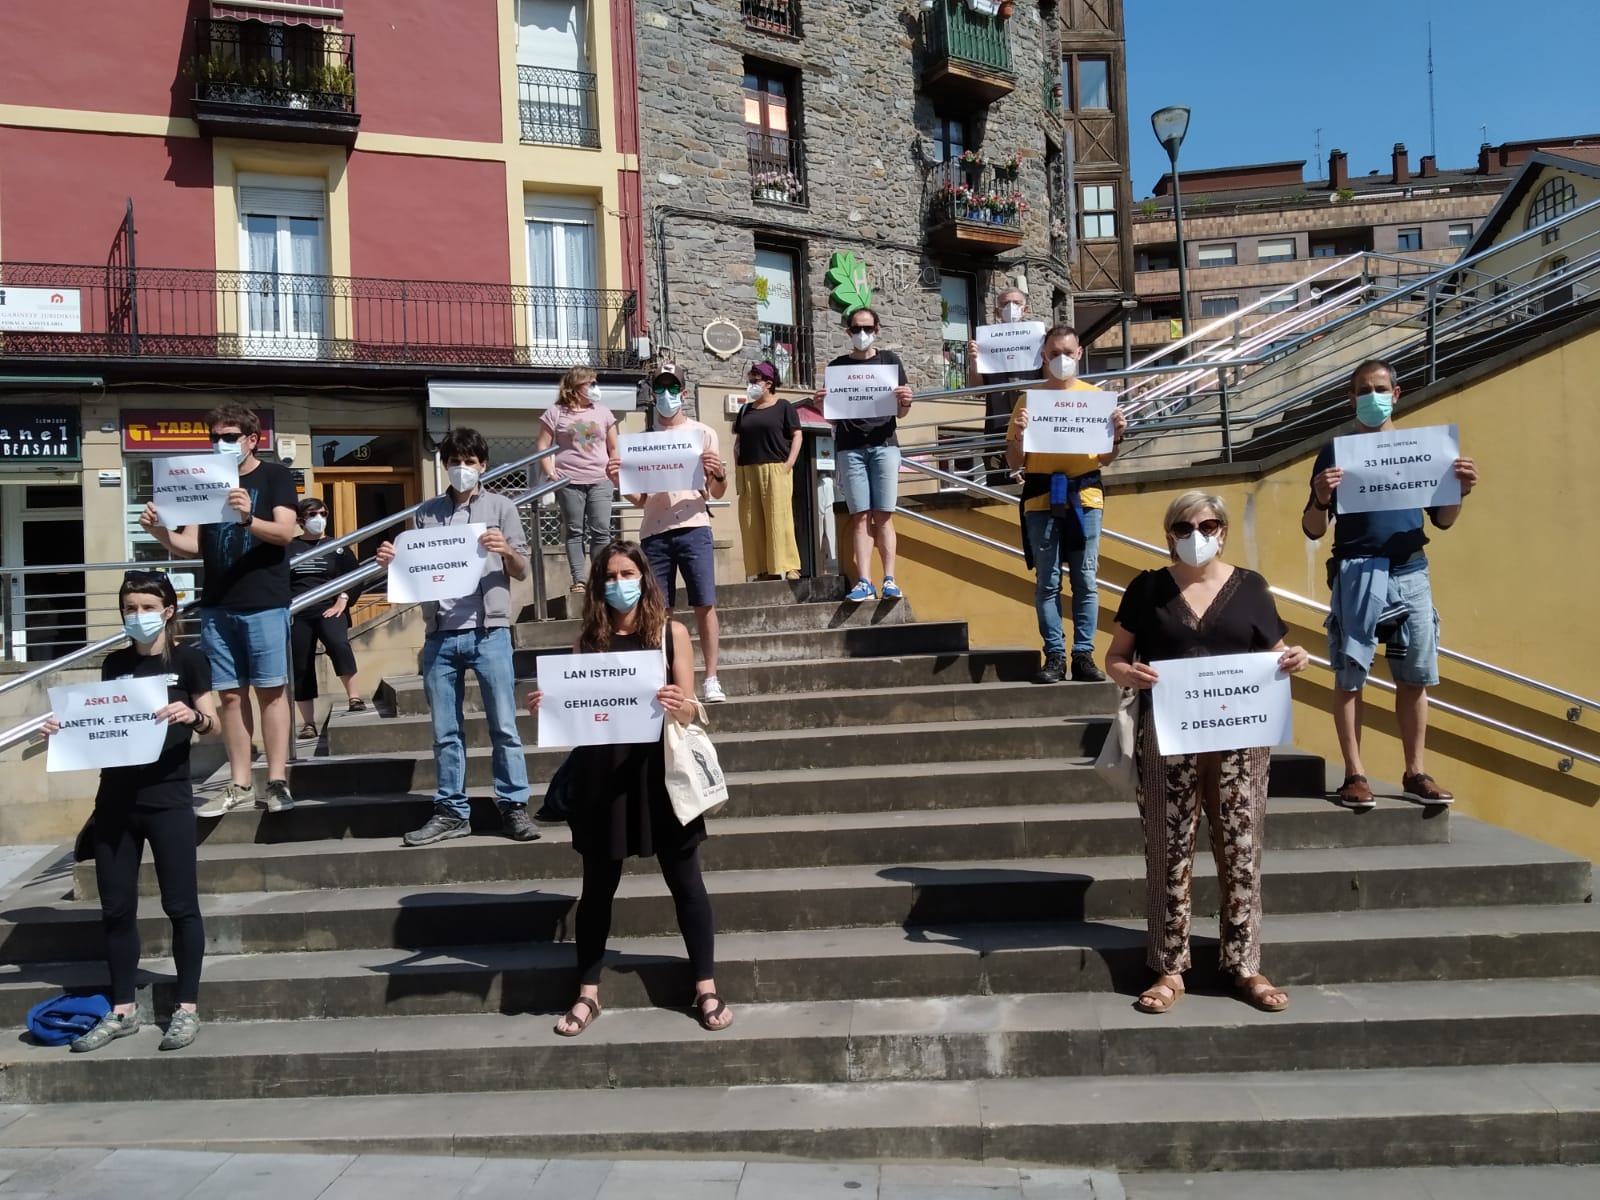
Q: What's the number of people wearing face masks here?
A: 13